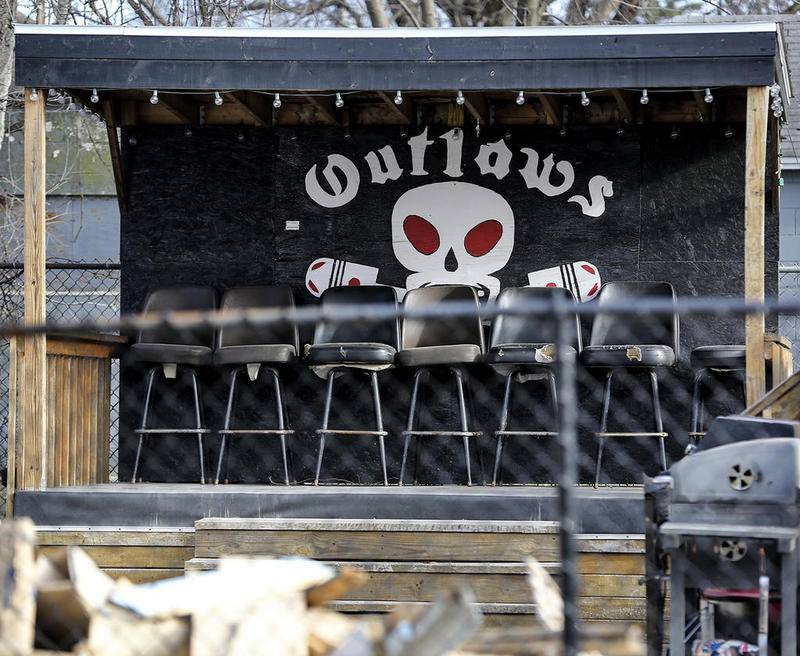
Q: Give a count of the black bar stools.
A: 7